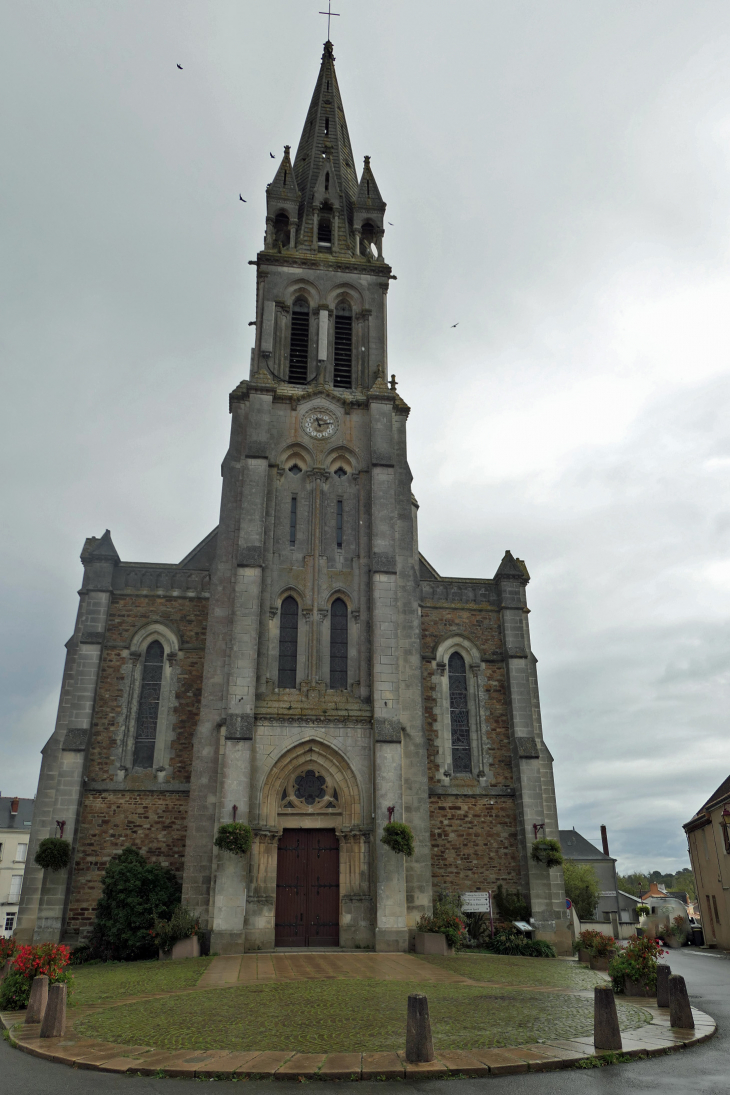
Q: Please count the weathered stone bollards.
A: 6